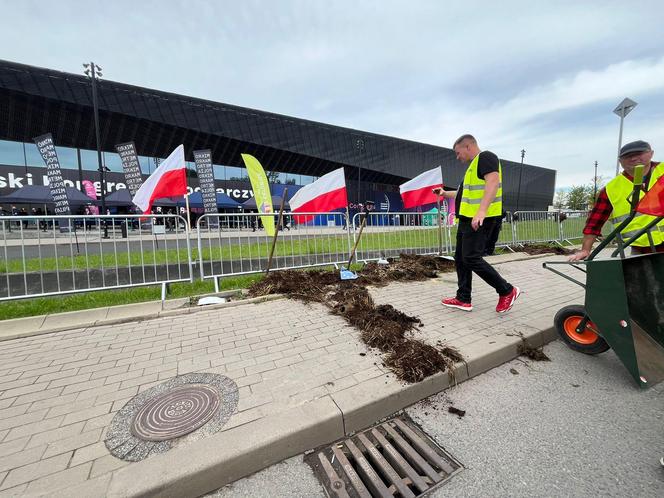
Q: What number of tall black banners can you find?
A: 3